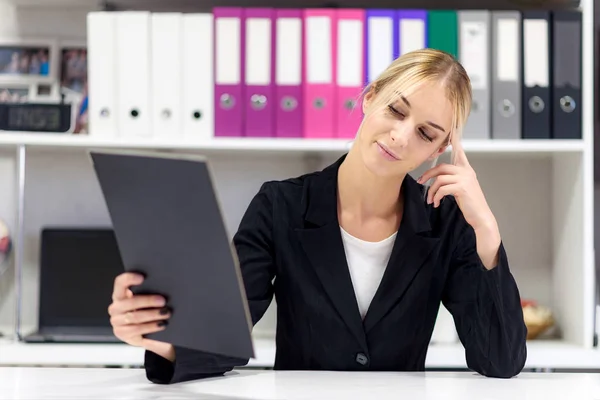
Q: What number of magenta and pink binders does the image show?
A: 5